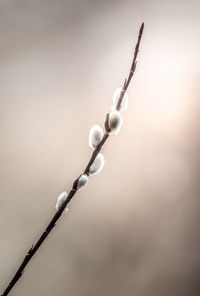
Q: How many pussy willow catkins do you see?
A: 6